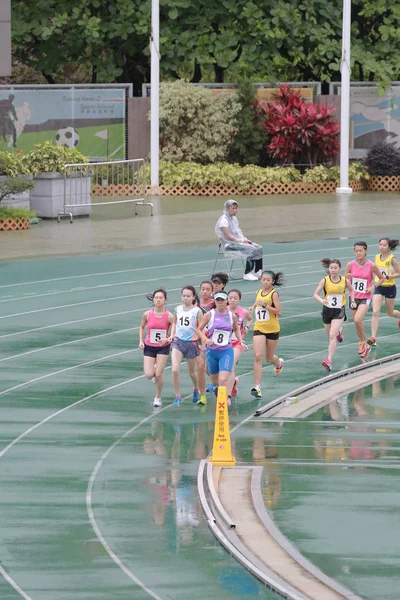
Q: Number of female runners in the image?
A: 10